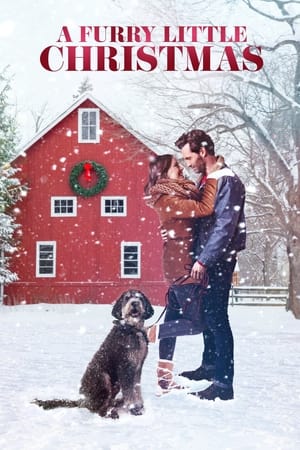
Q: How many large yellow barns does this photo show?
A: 0